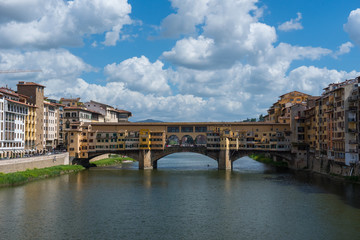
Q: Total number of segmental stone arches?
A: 3